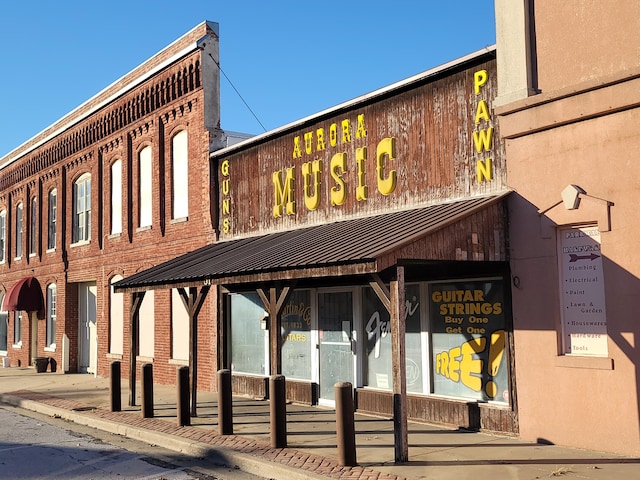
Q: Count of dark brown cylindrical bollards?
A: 6